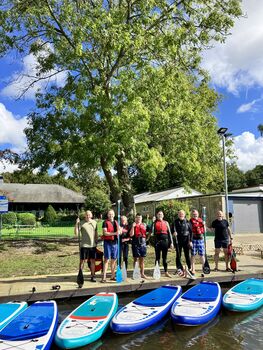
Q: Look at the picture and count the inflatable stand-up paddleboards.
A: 6